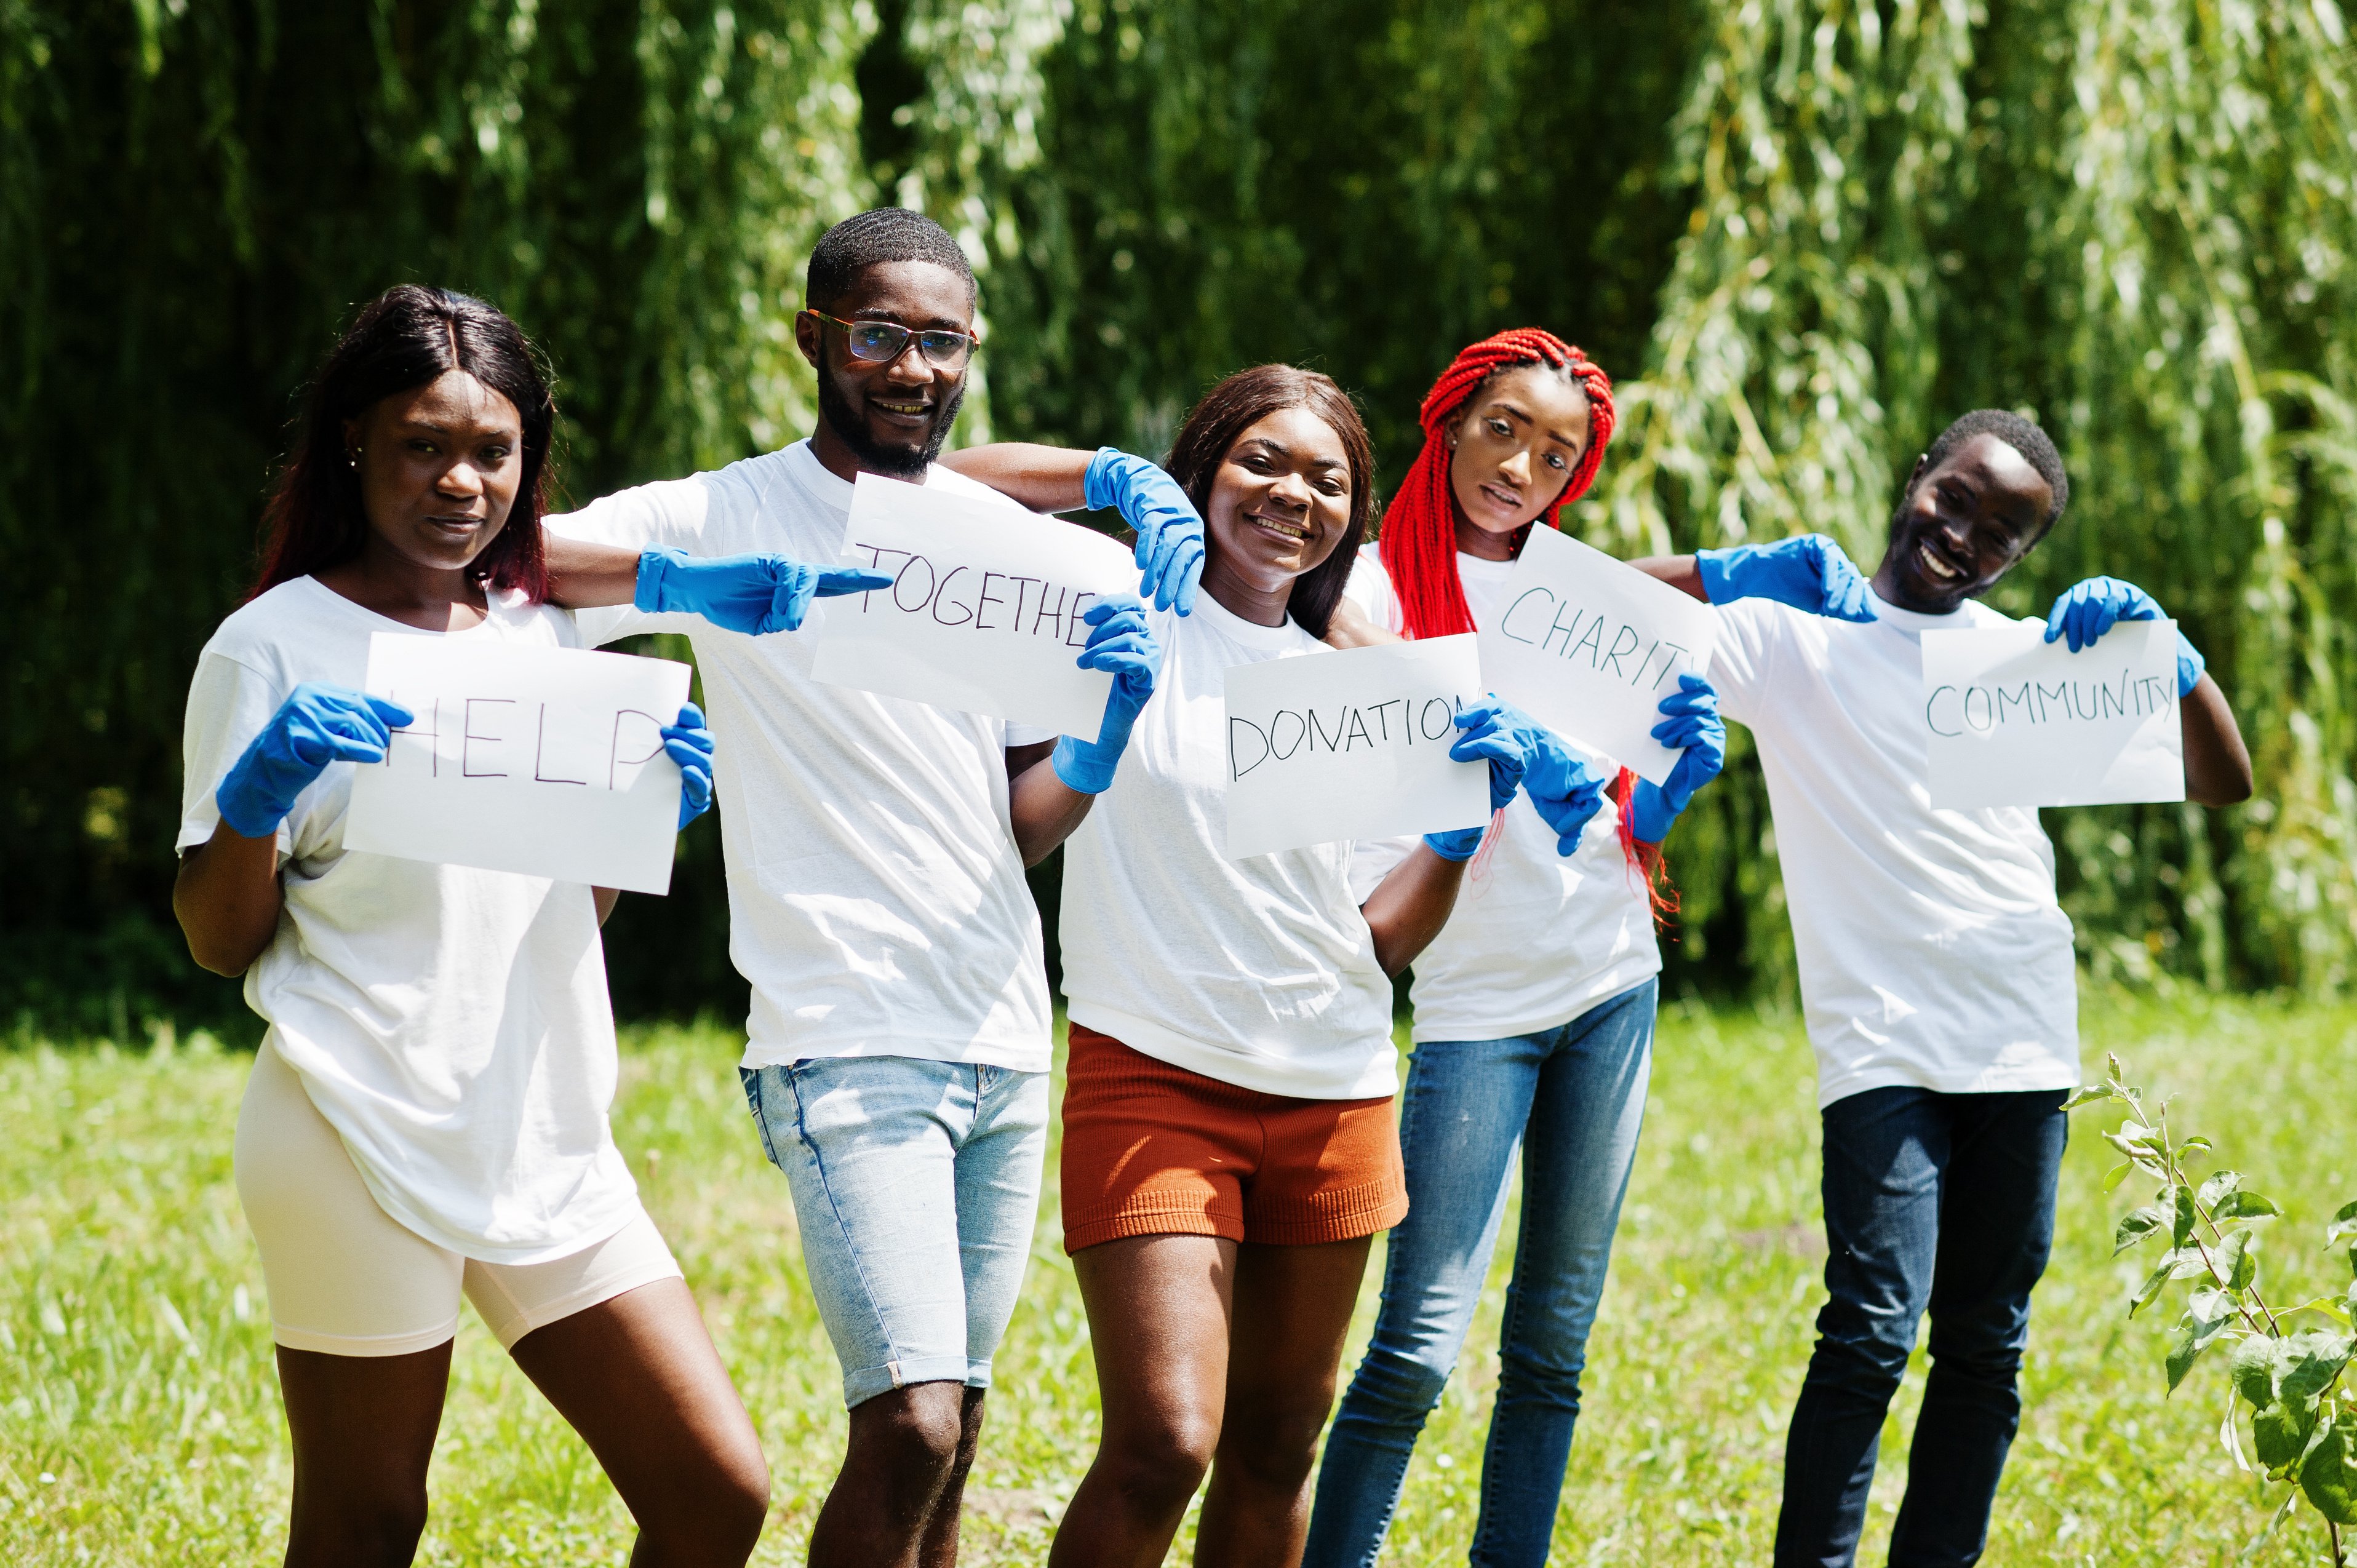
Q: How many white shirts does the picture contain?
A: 5